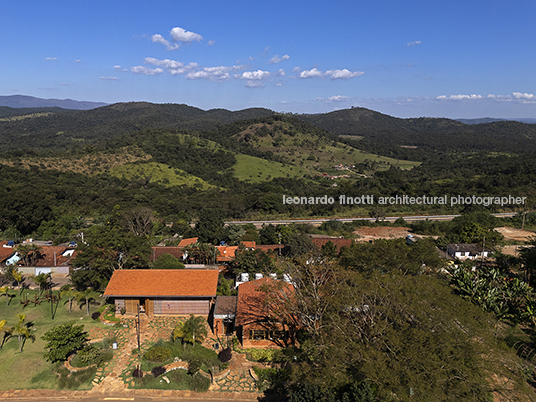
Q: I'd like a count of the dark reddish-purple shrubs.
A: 4